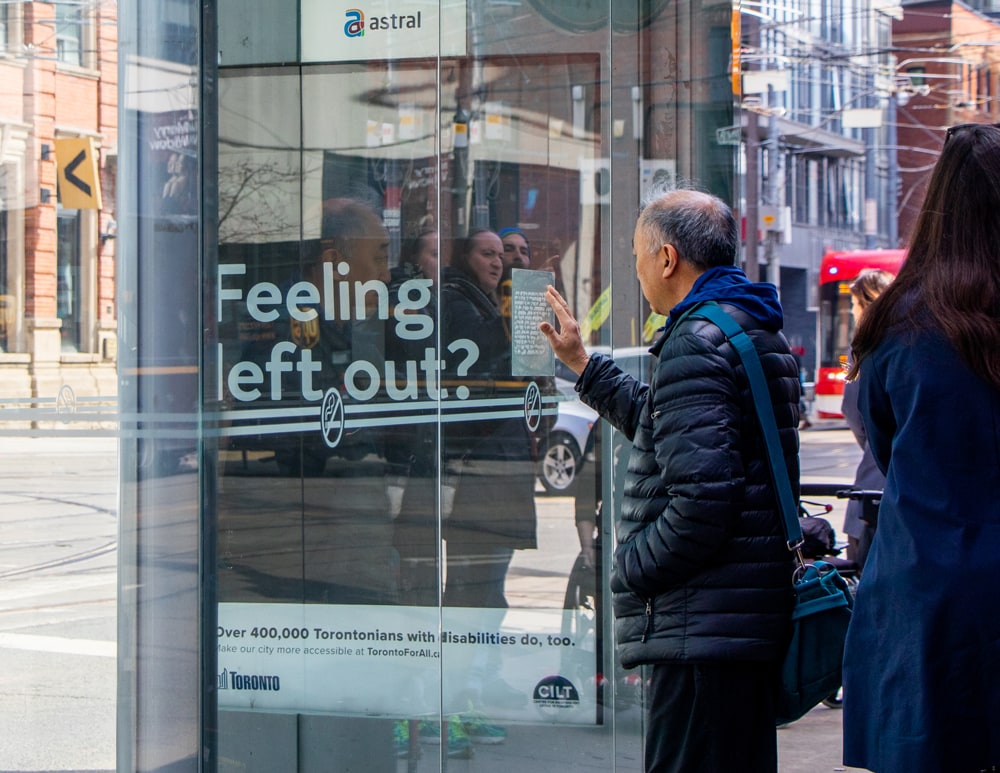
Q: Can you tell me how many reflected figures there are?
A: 4